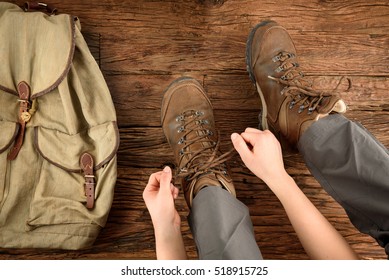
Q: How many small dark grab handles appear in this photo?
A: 1